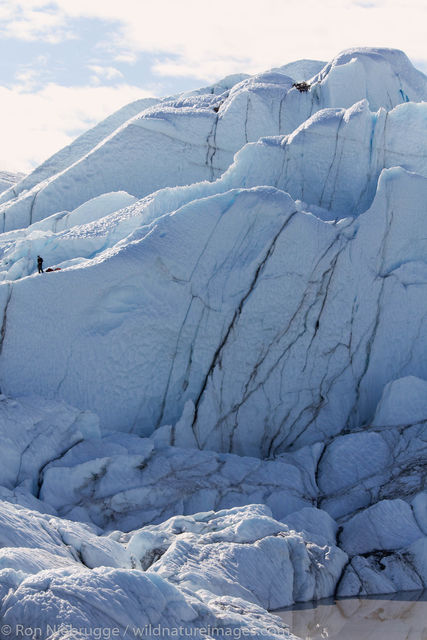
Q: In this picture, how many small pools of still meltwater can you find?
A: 1